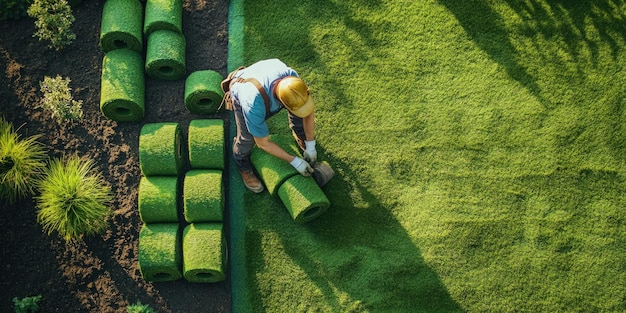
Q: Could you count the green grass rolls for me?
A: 13